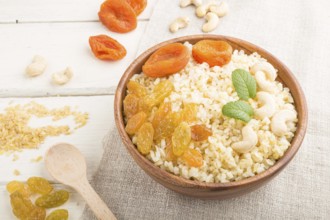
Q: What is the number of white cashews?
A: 12